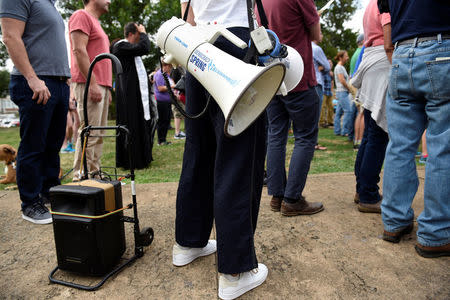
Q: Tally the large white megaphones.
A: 2